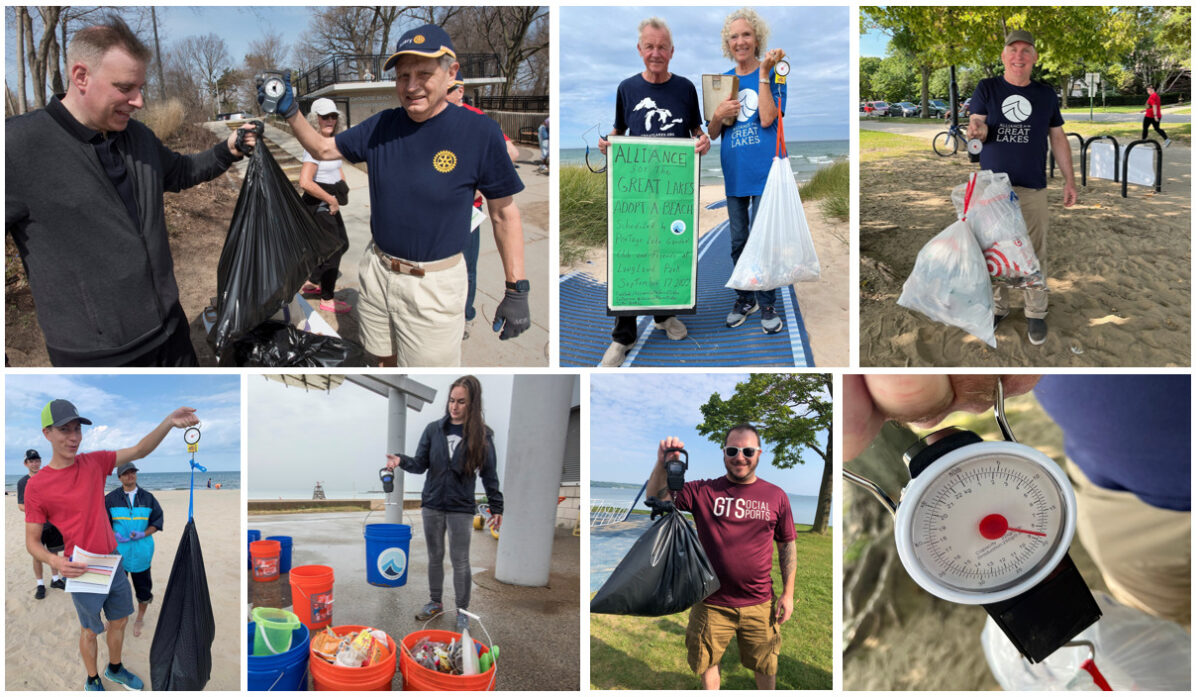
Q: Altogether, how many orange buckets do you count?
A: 4